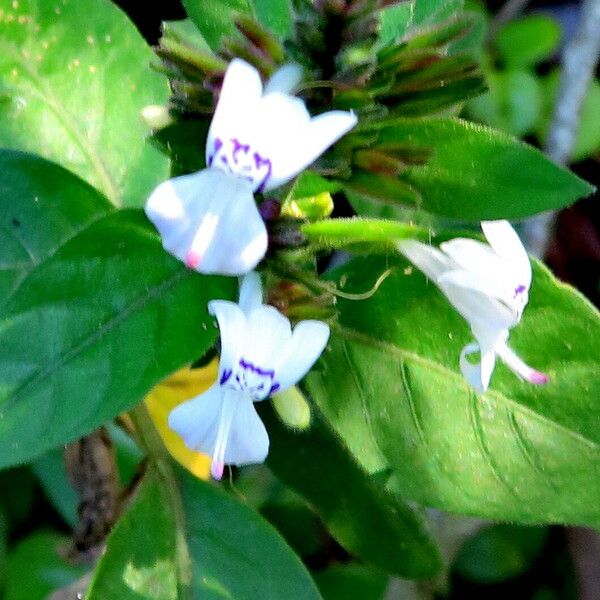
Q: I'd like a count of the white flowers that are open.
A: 3